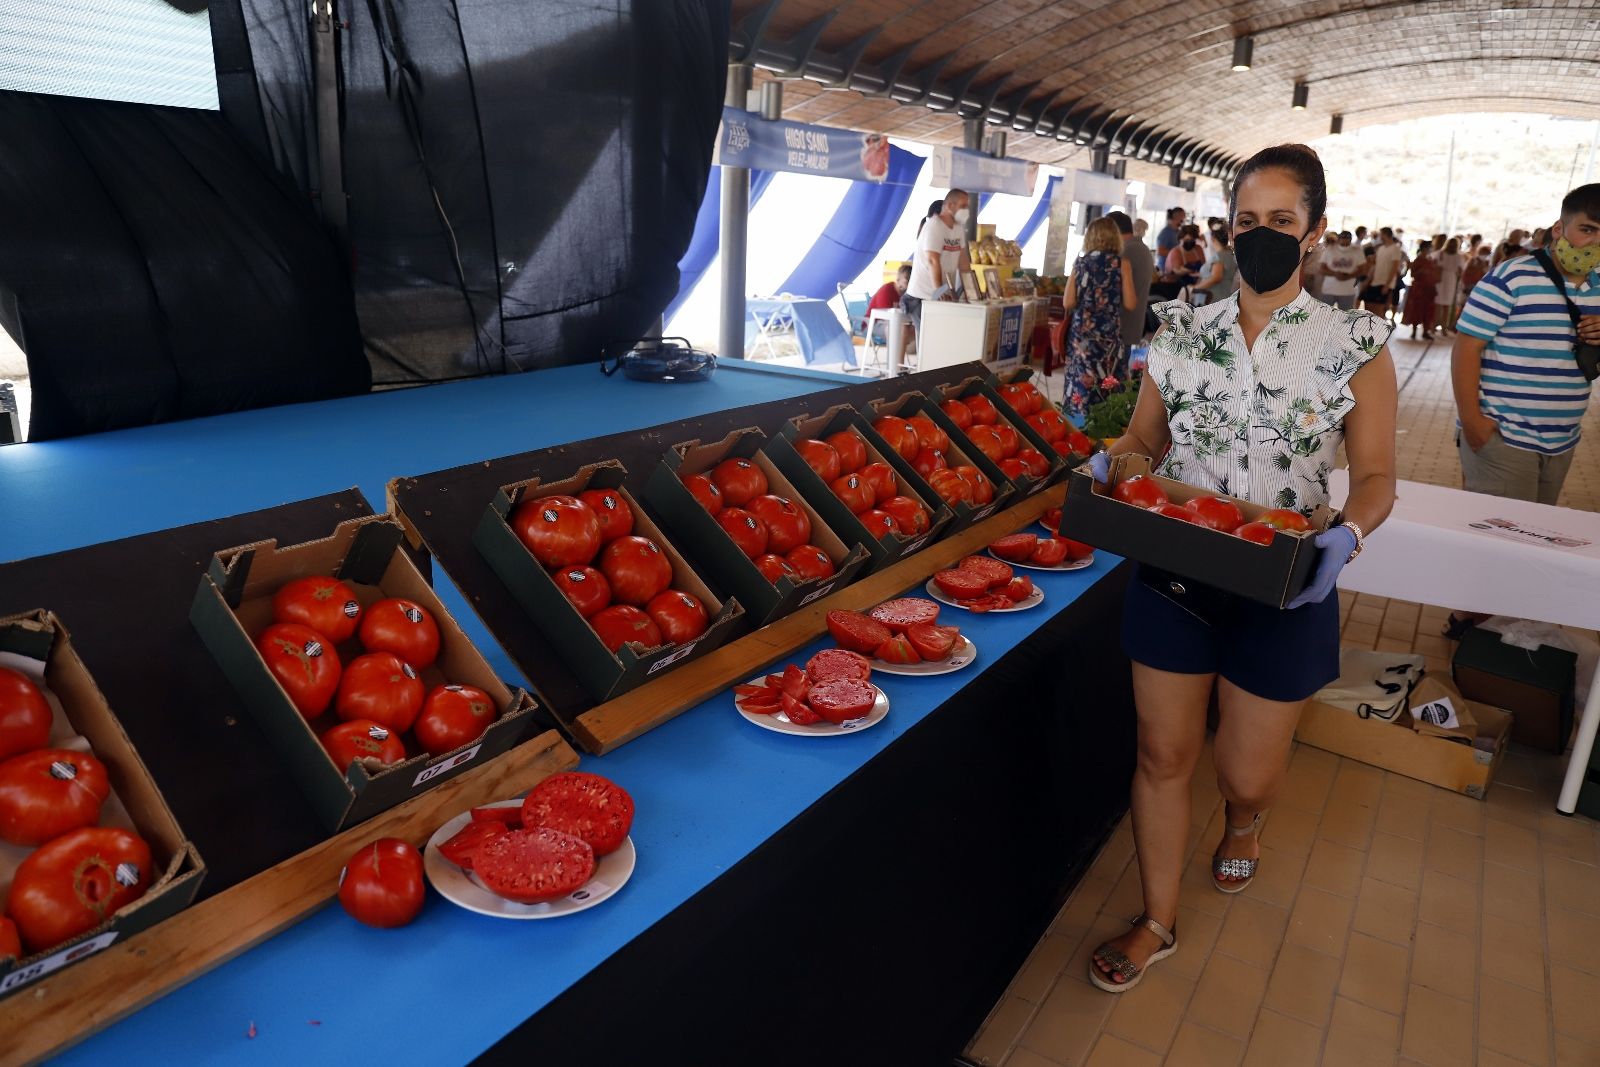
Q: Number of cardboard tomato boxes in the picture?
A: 9